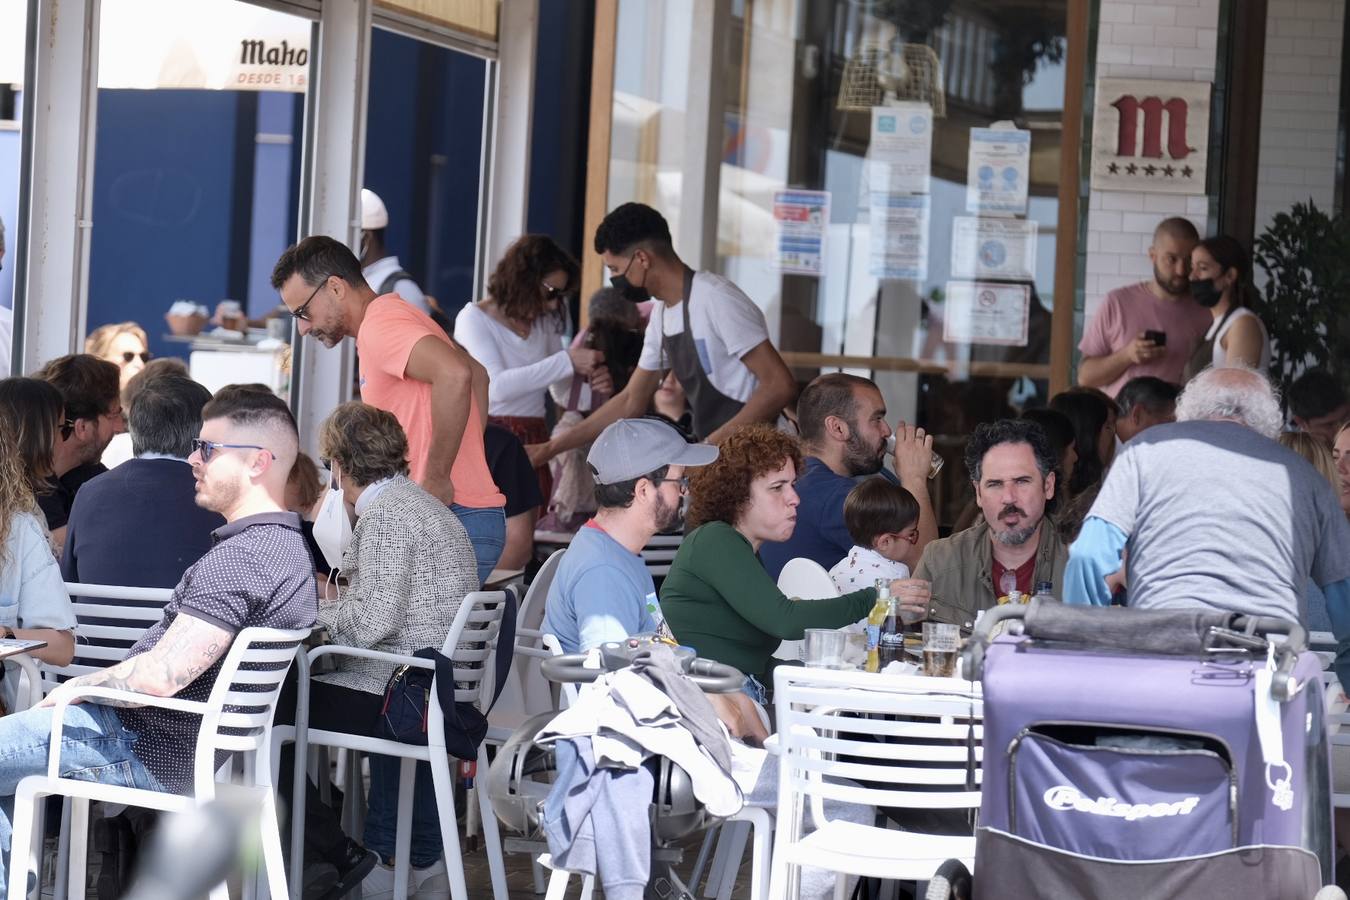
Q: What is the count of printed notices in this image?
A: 6